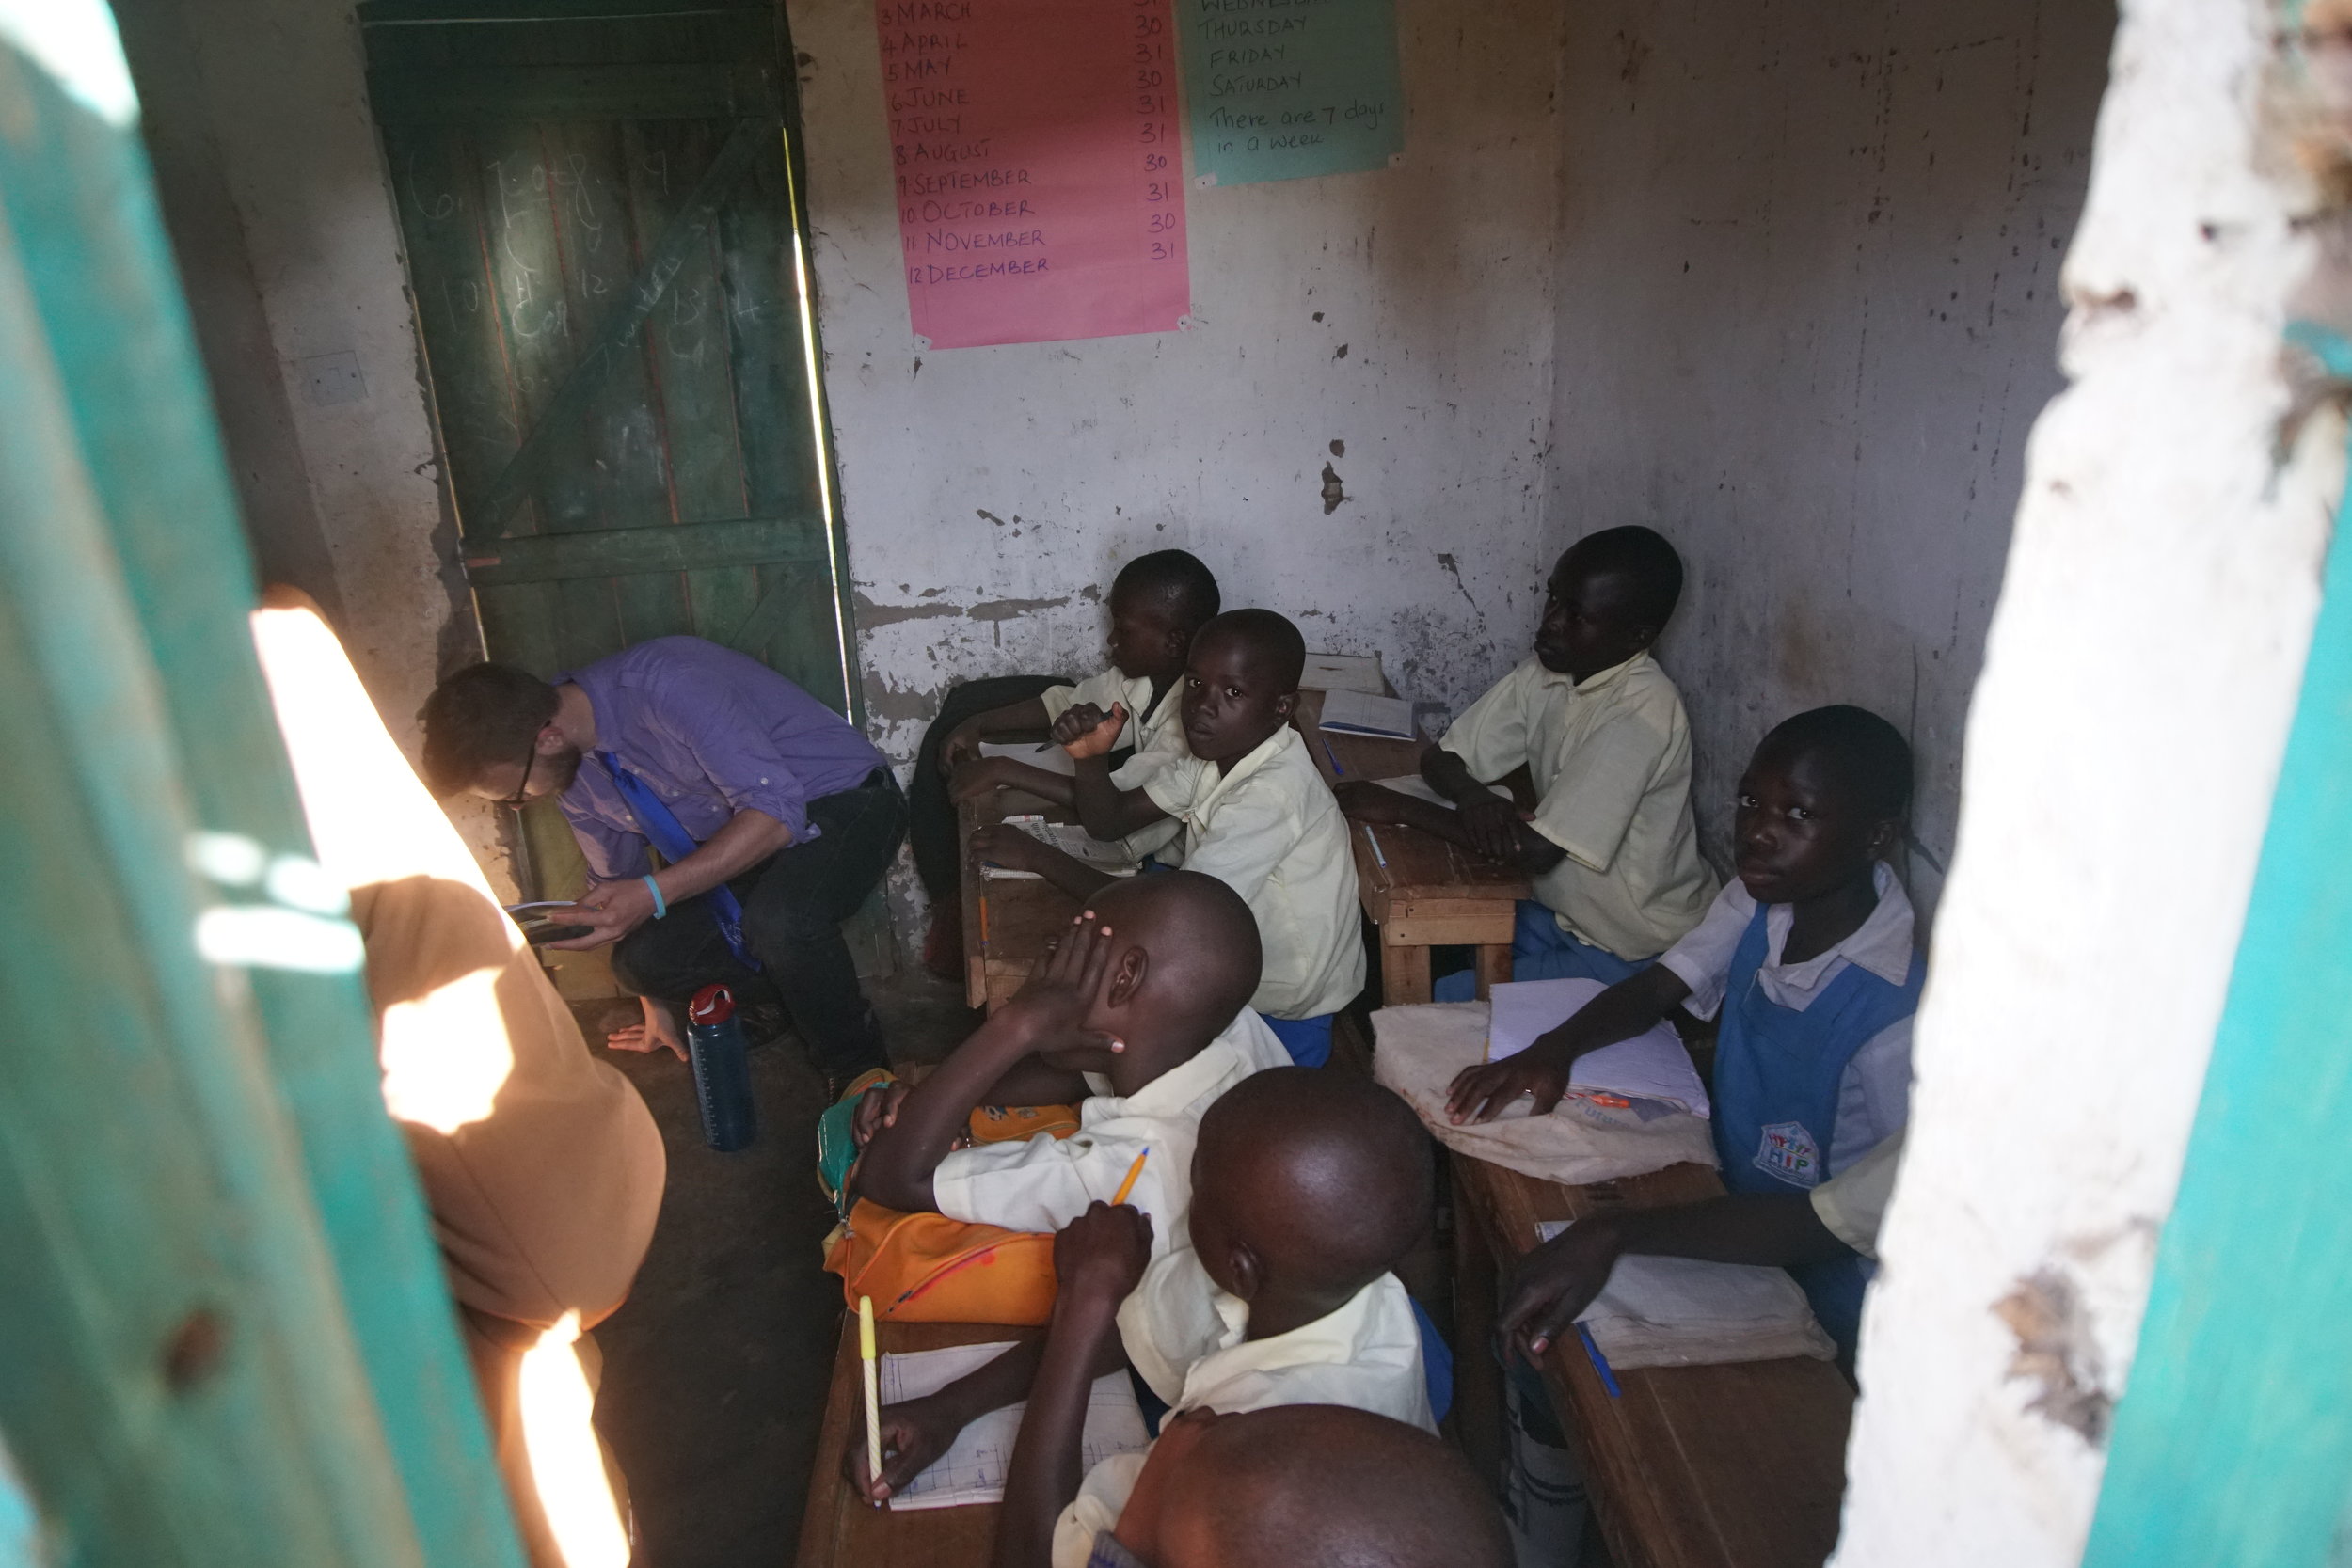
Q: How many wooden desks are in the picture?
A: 4